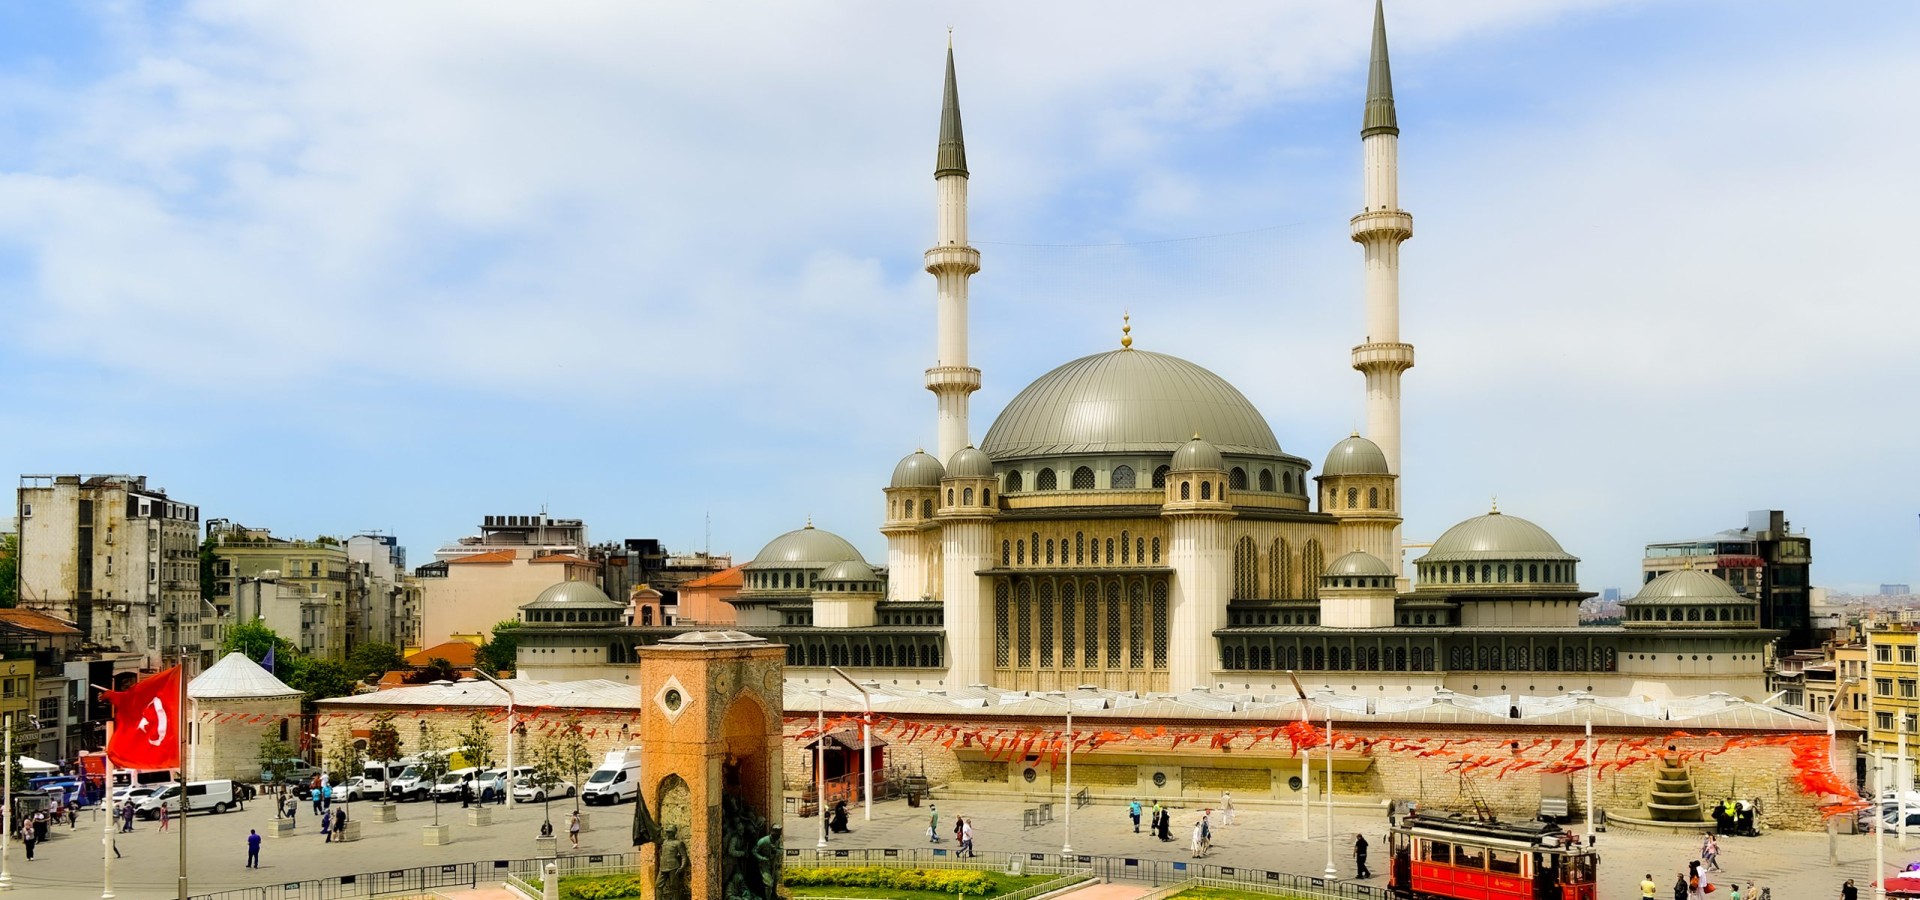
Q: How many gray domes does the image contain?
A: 11